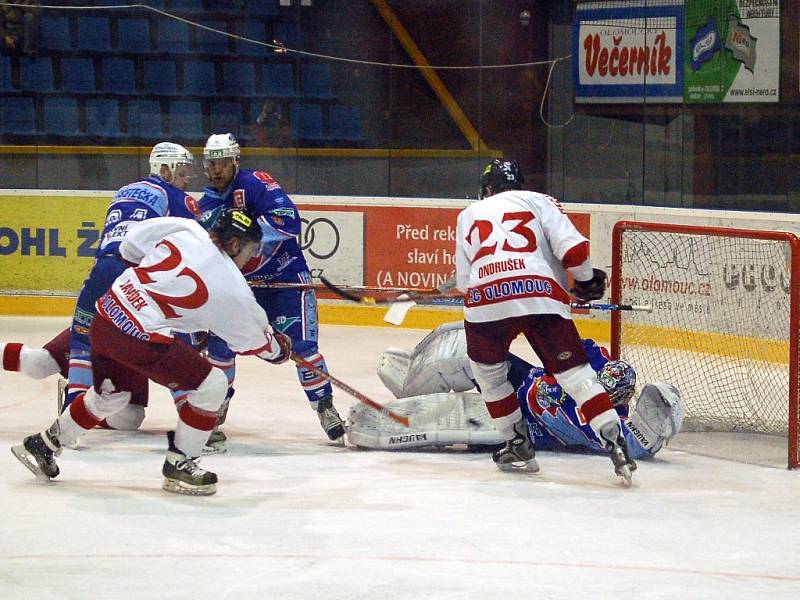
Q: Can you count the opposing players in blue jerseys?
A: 3